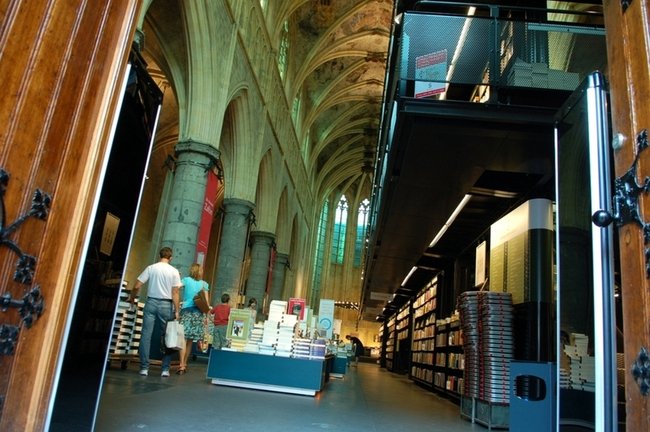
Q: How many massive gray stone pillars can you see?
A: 4